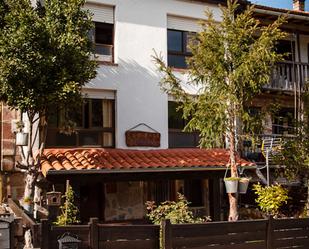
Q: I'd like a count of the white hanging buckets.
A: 3